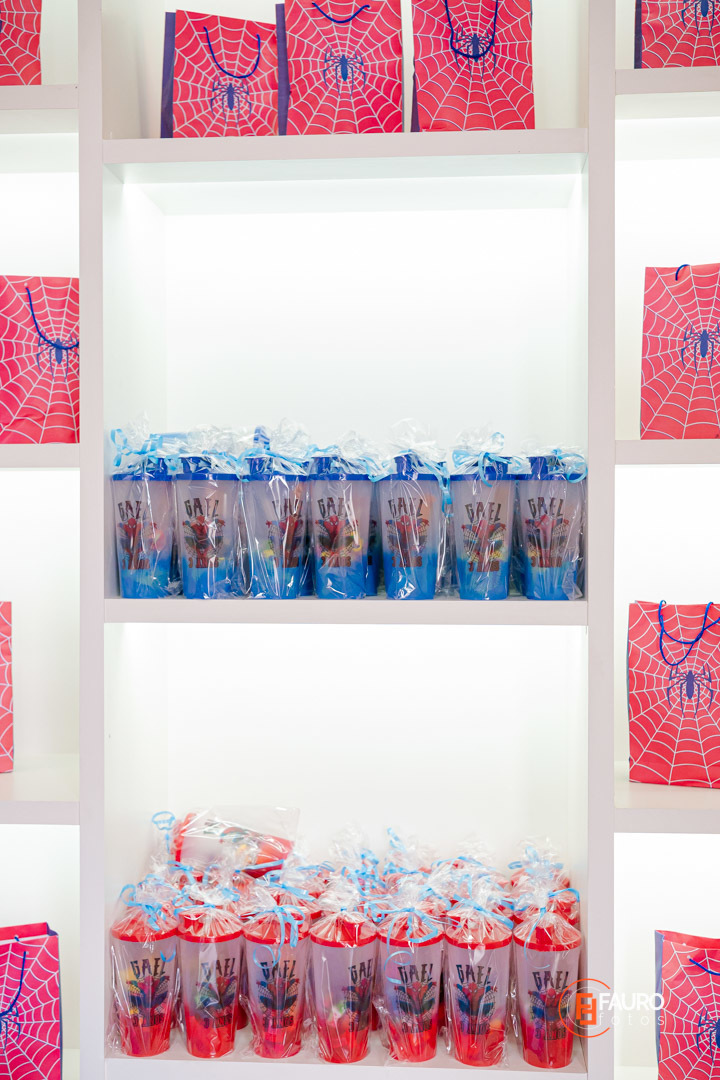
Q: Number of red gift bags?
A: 11